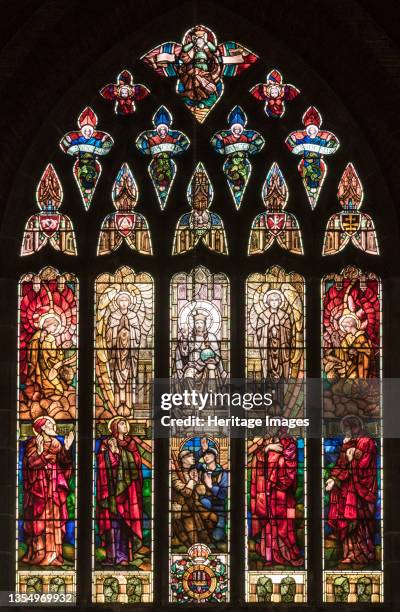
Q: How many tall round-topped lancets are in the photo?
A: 5